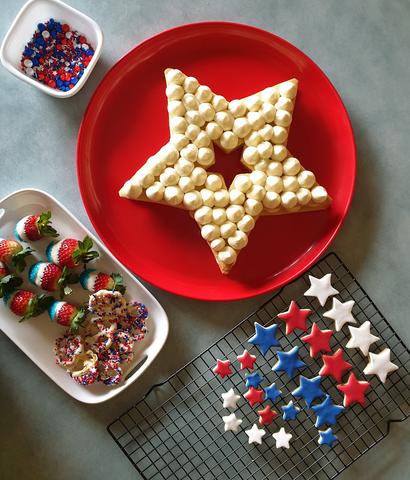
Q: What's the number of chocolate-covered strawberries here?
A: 8